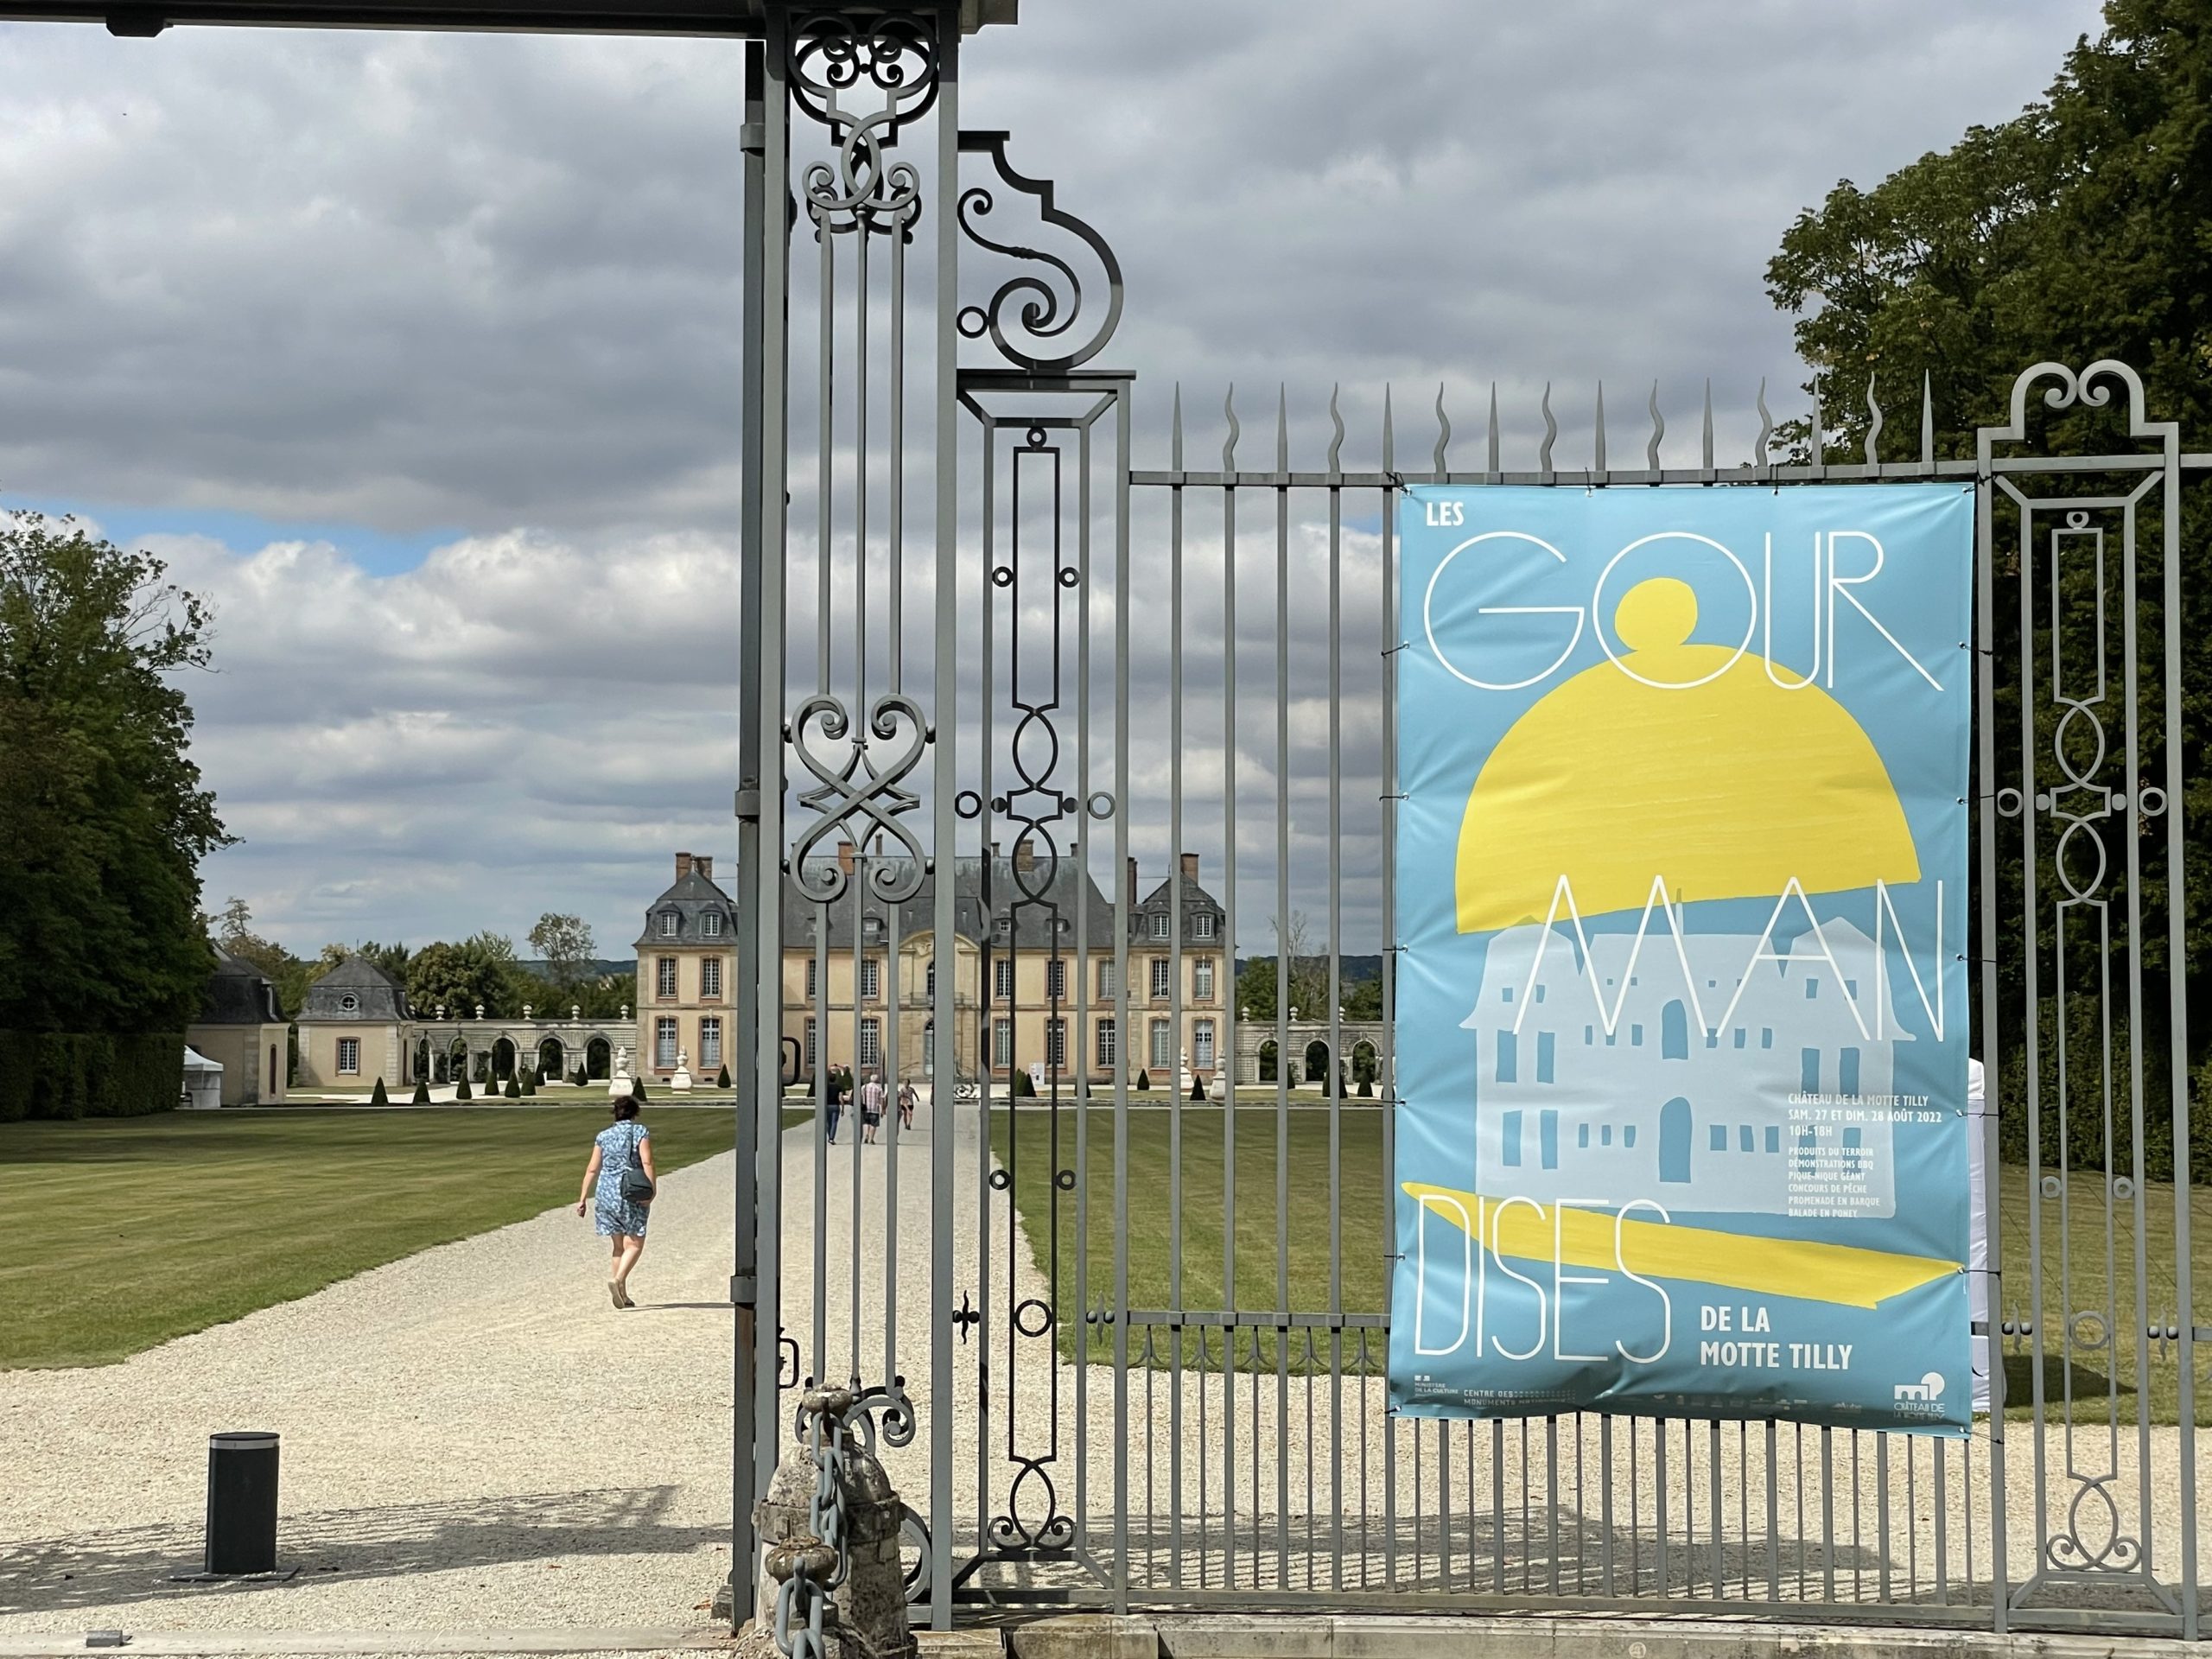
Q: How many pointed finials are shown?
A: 15